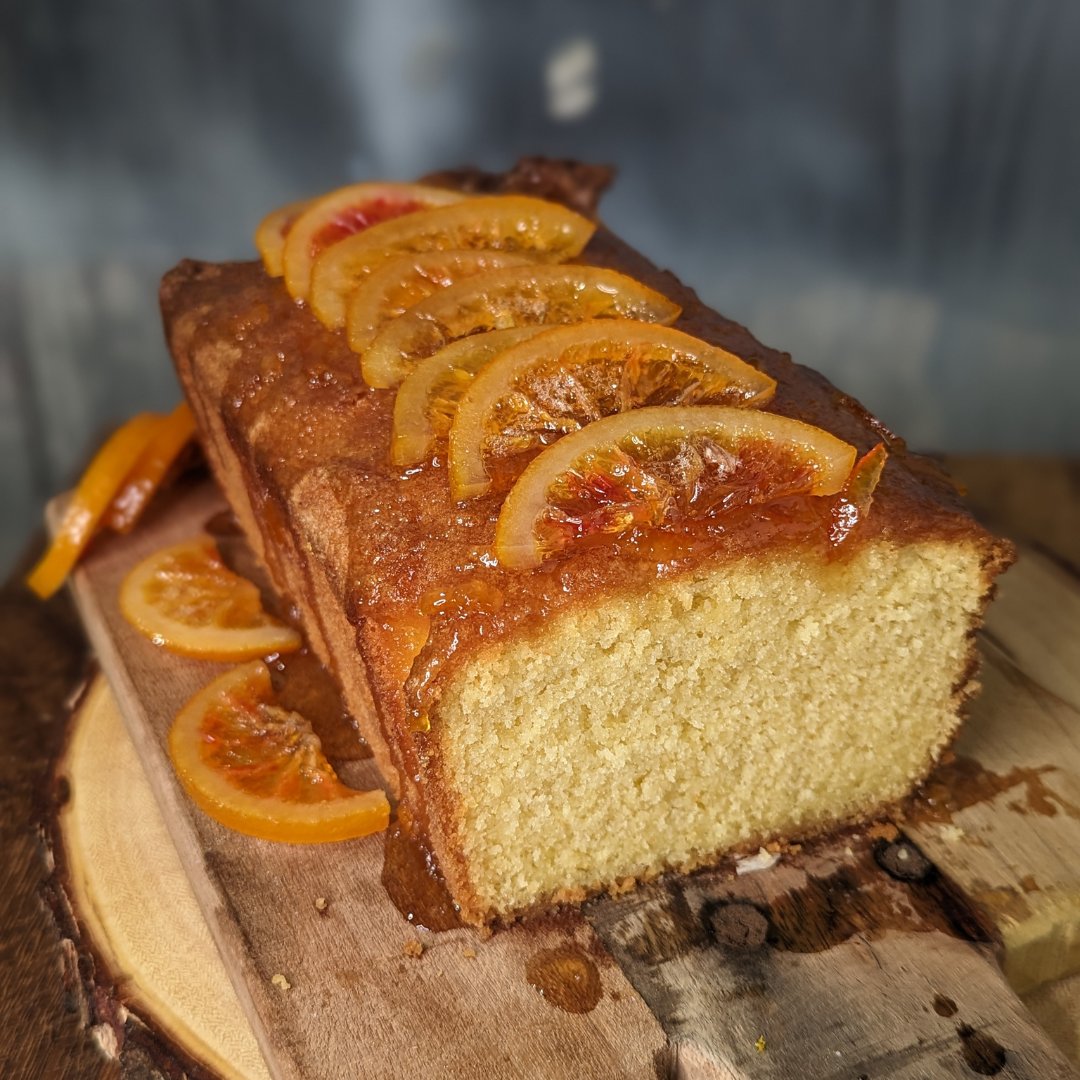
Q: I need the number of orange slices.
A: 12